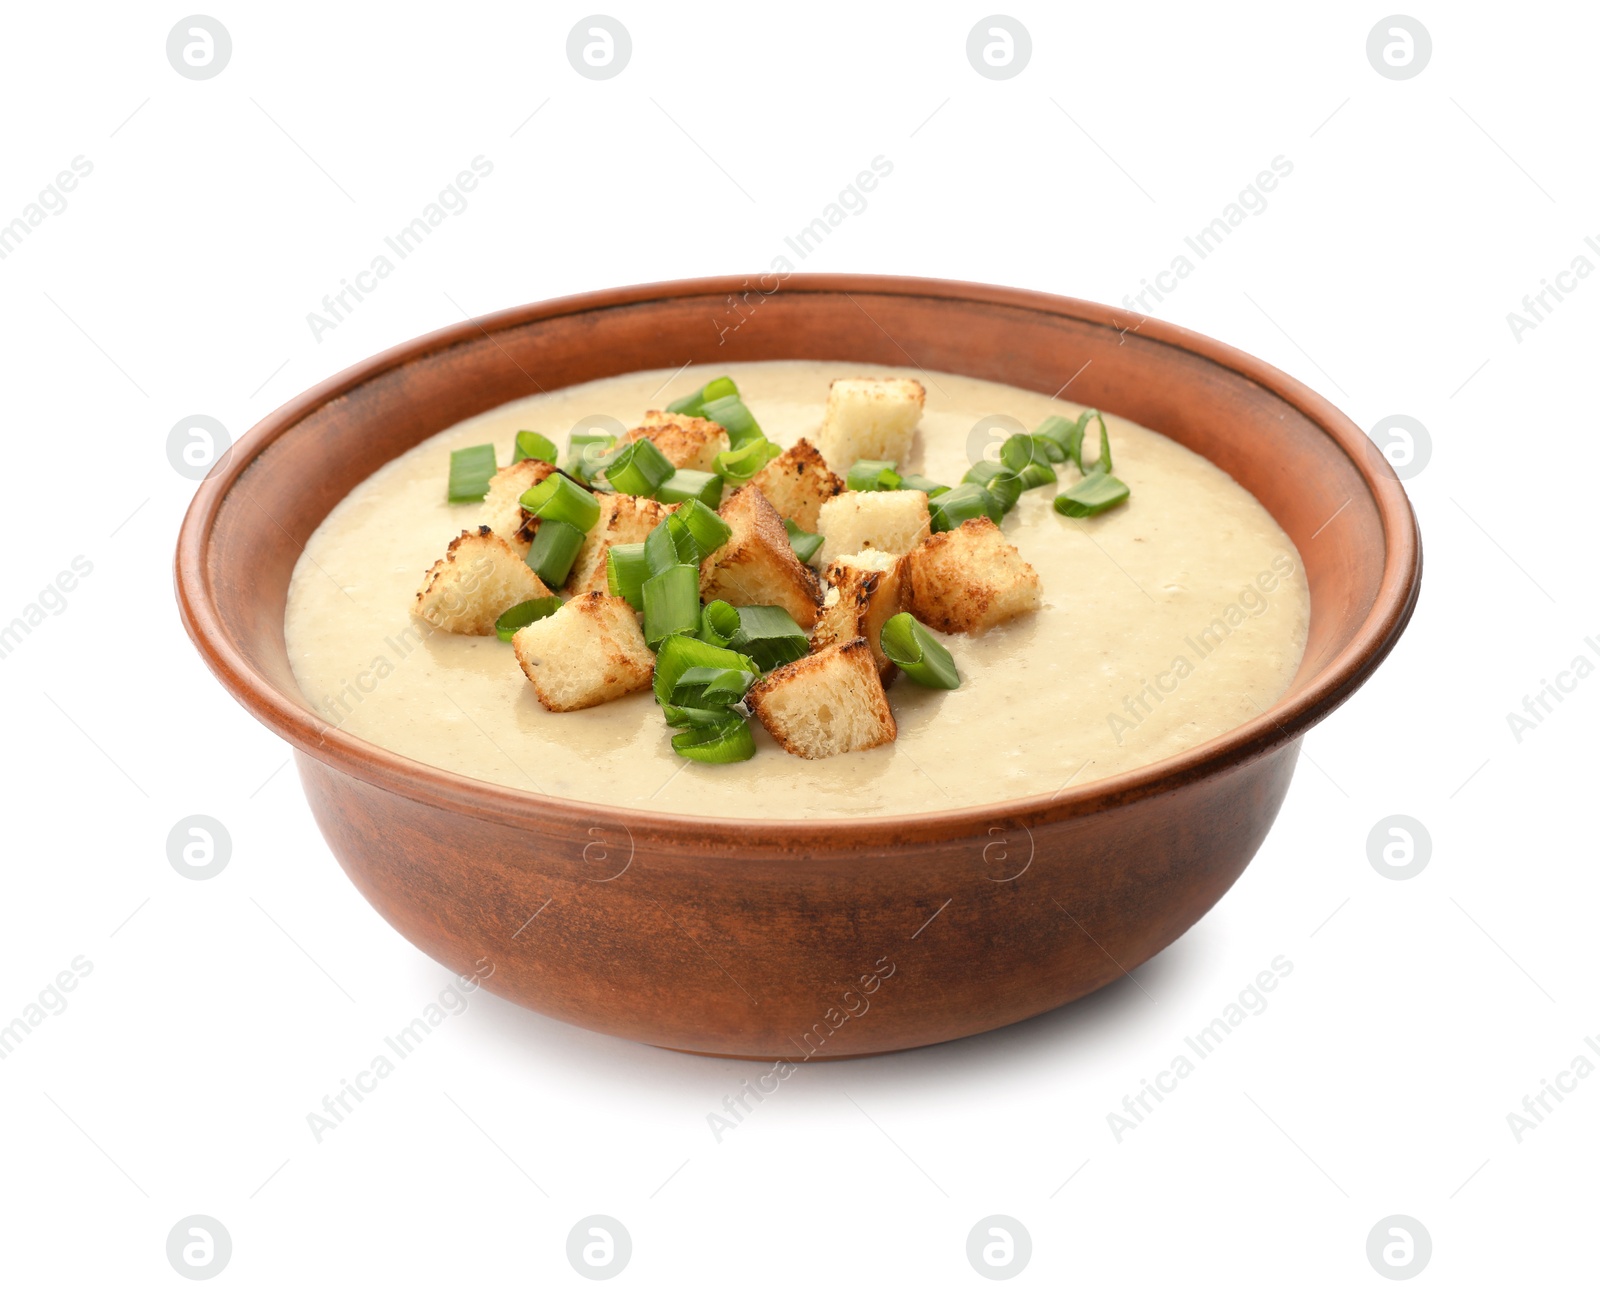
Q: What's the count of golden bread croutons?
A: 12